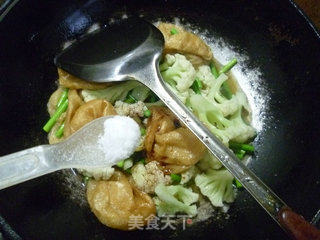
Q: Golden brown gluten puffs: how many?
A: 5